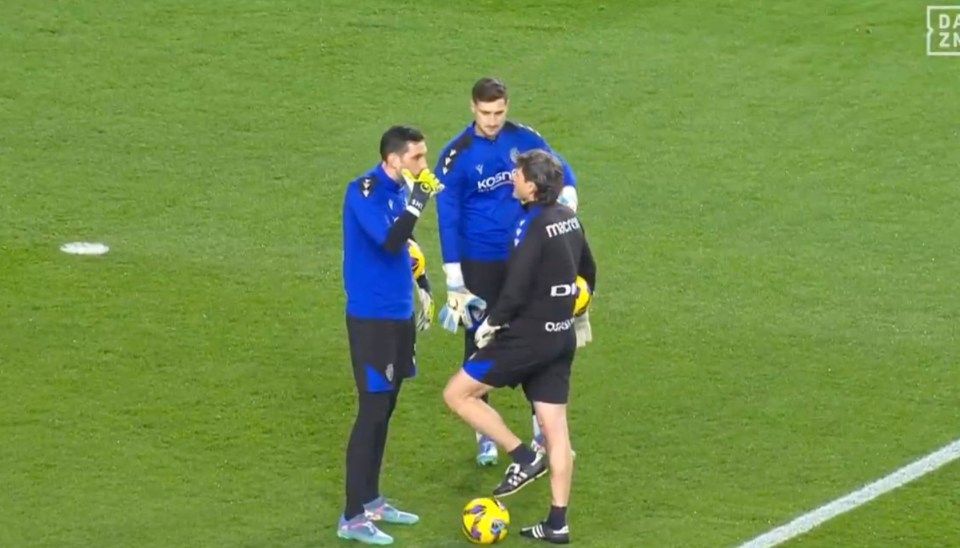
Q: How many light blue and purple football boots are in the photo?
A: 4